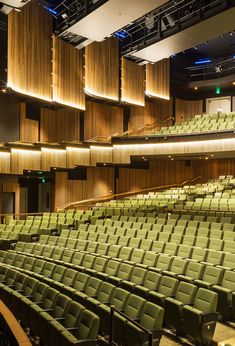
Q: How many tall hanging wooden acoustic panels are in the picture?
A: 5